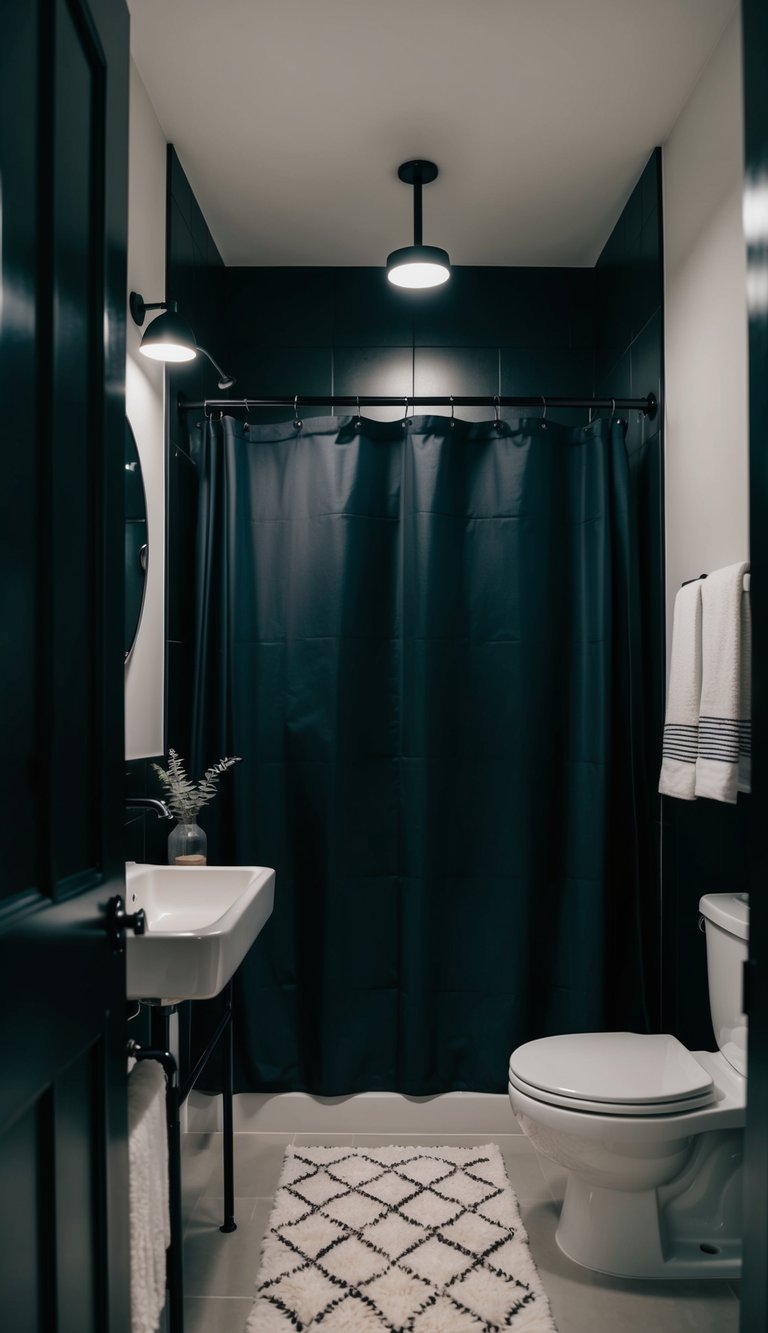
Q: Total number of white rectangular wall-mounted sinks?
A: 1